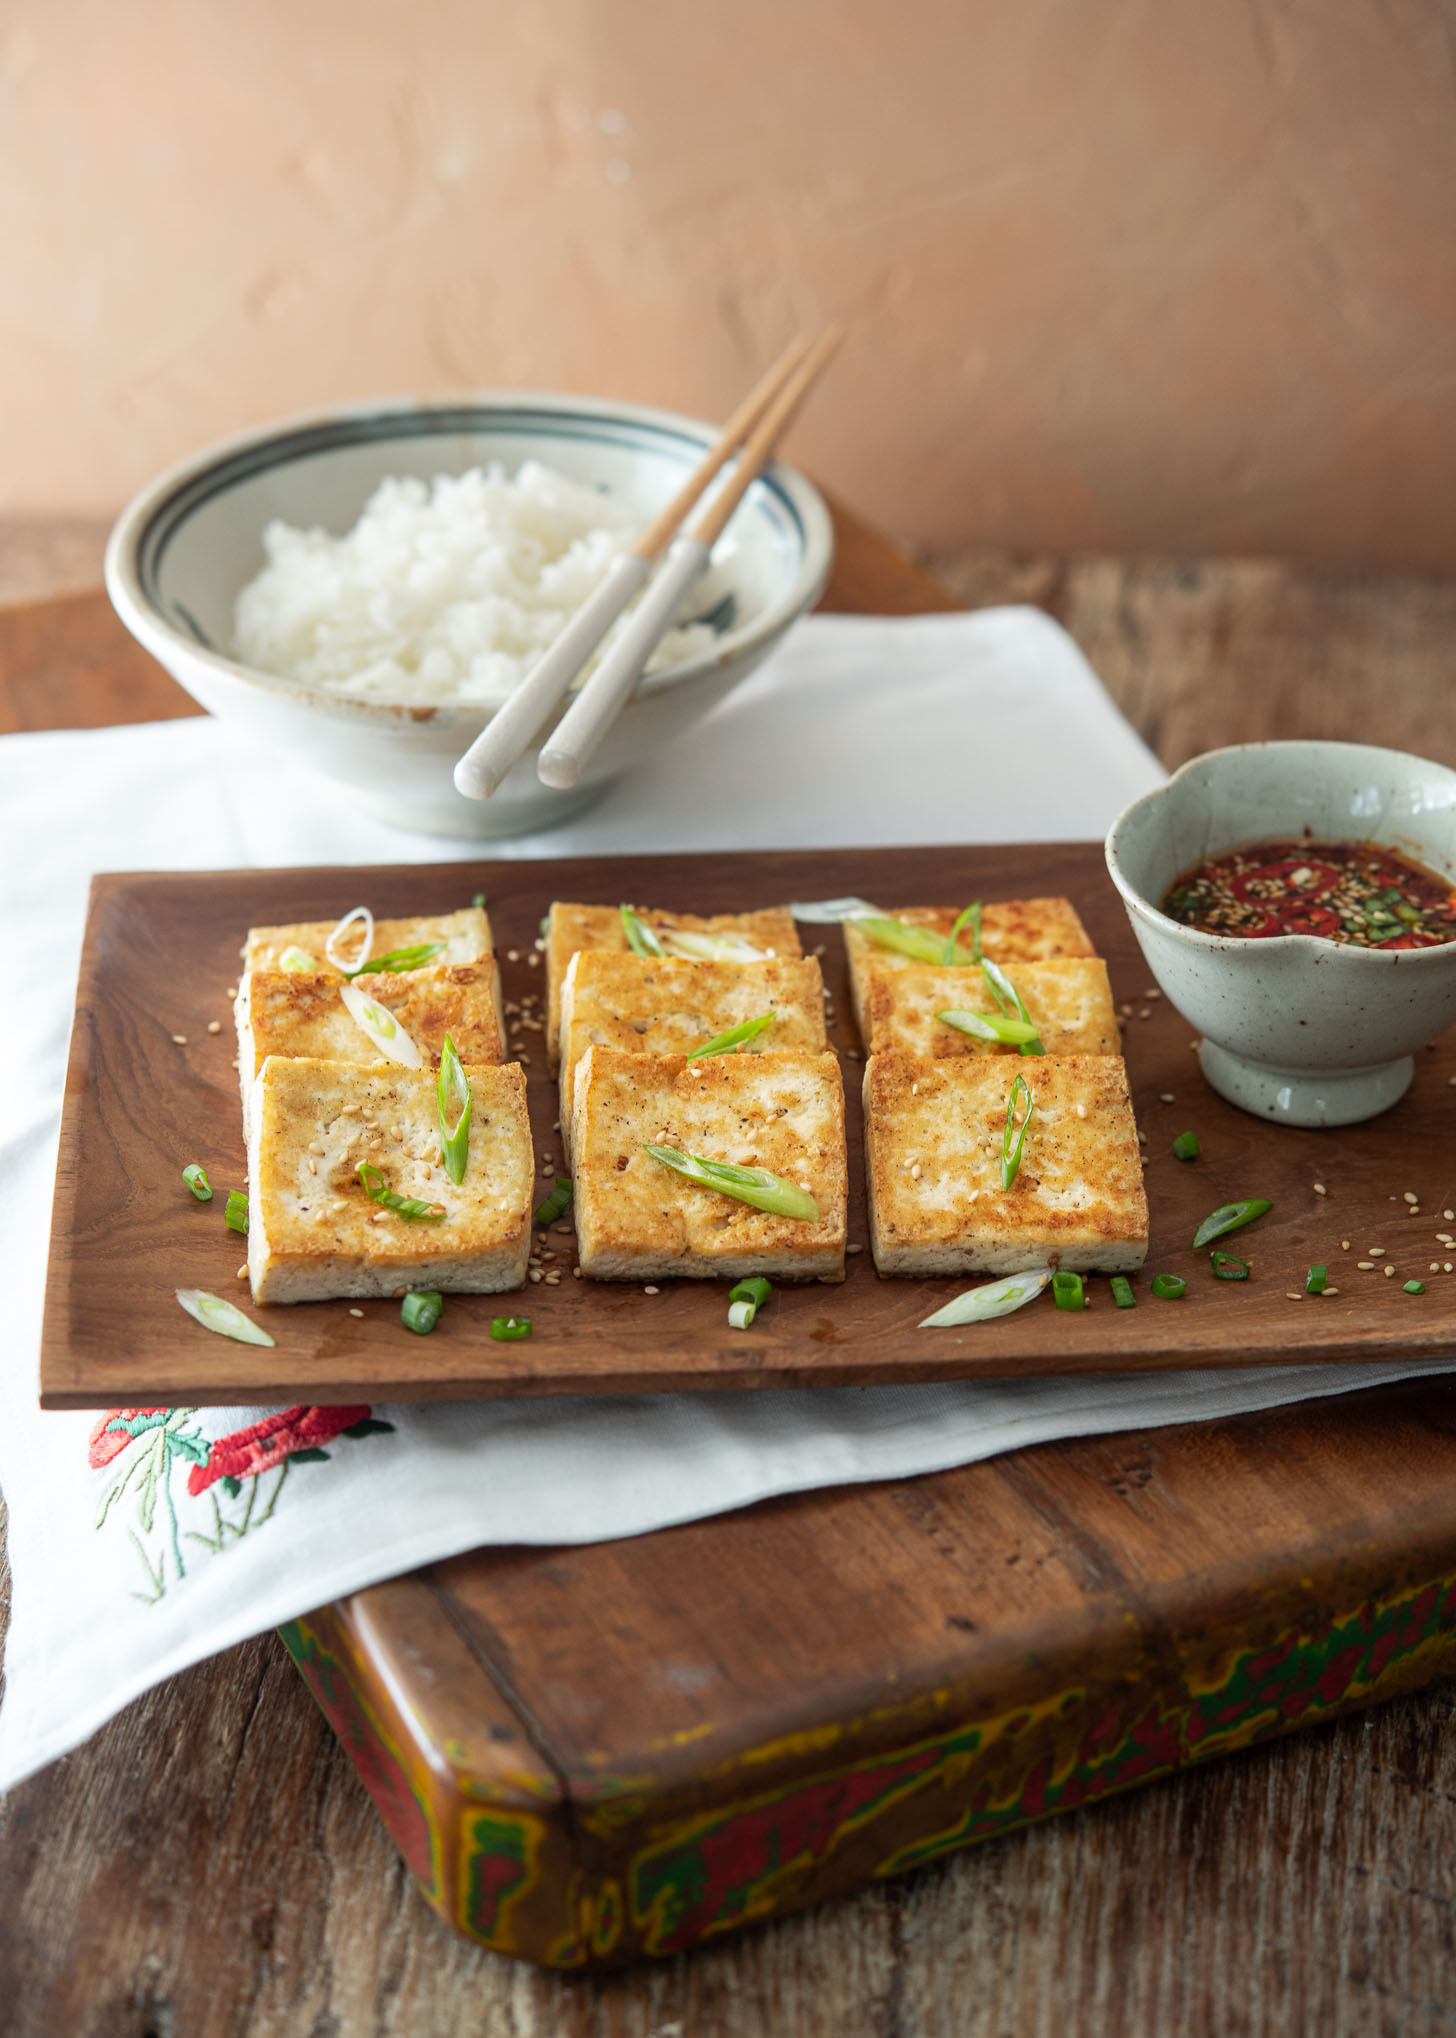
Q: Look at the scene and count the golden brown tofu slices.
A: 9